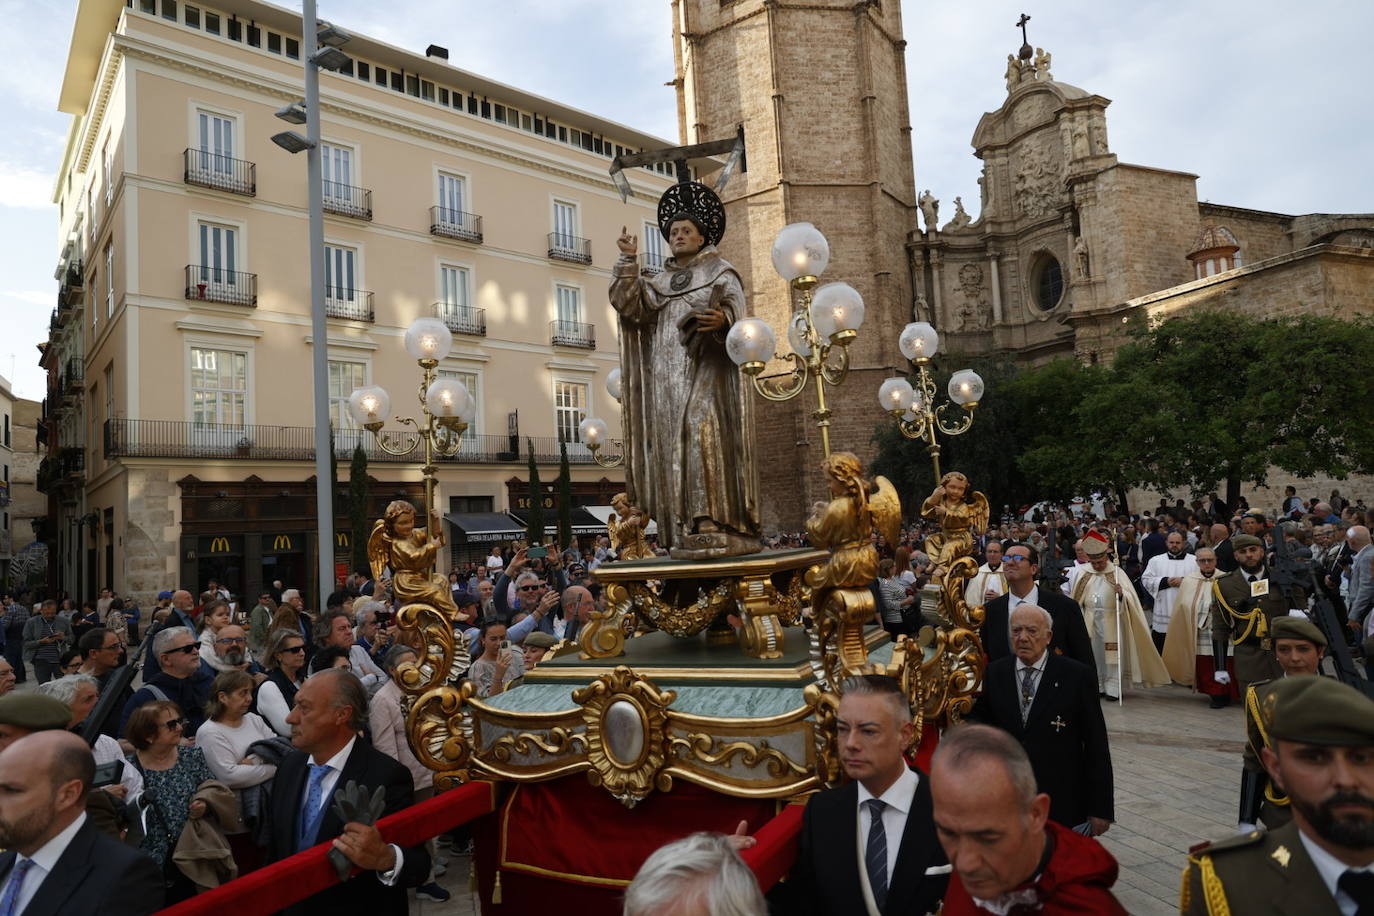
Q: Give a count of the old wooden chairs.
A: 0